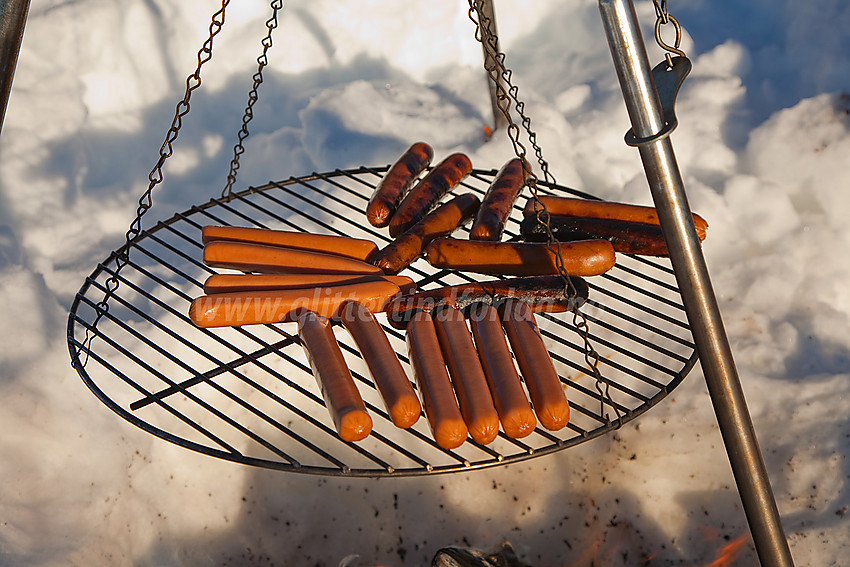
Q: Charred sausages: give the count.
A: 6